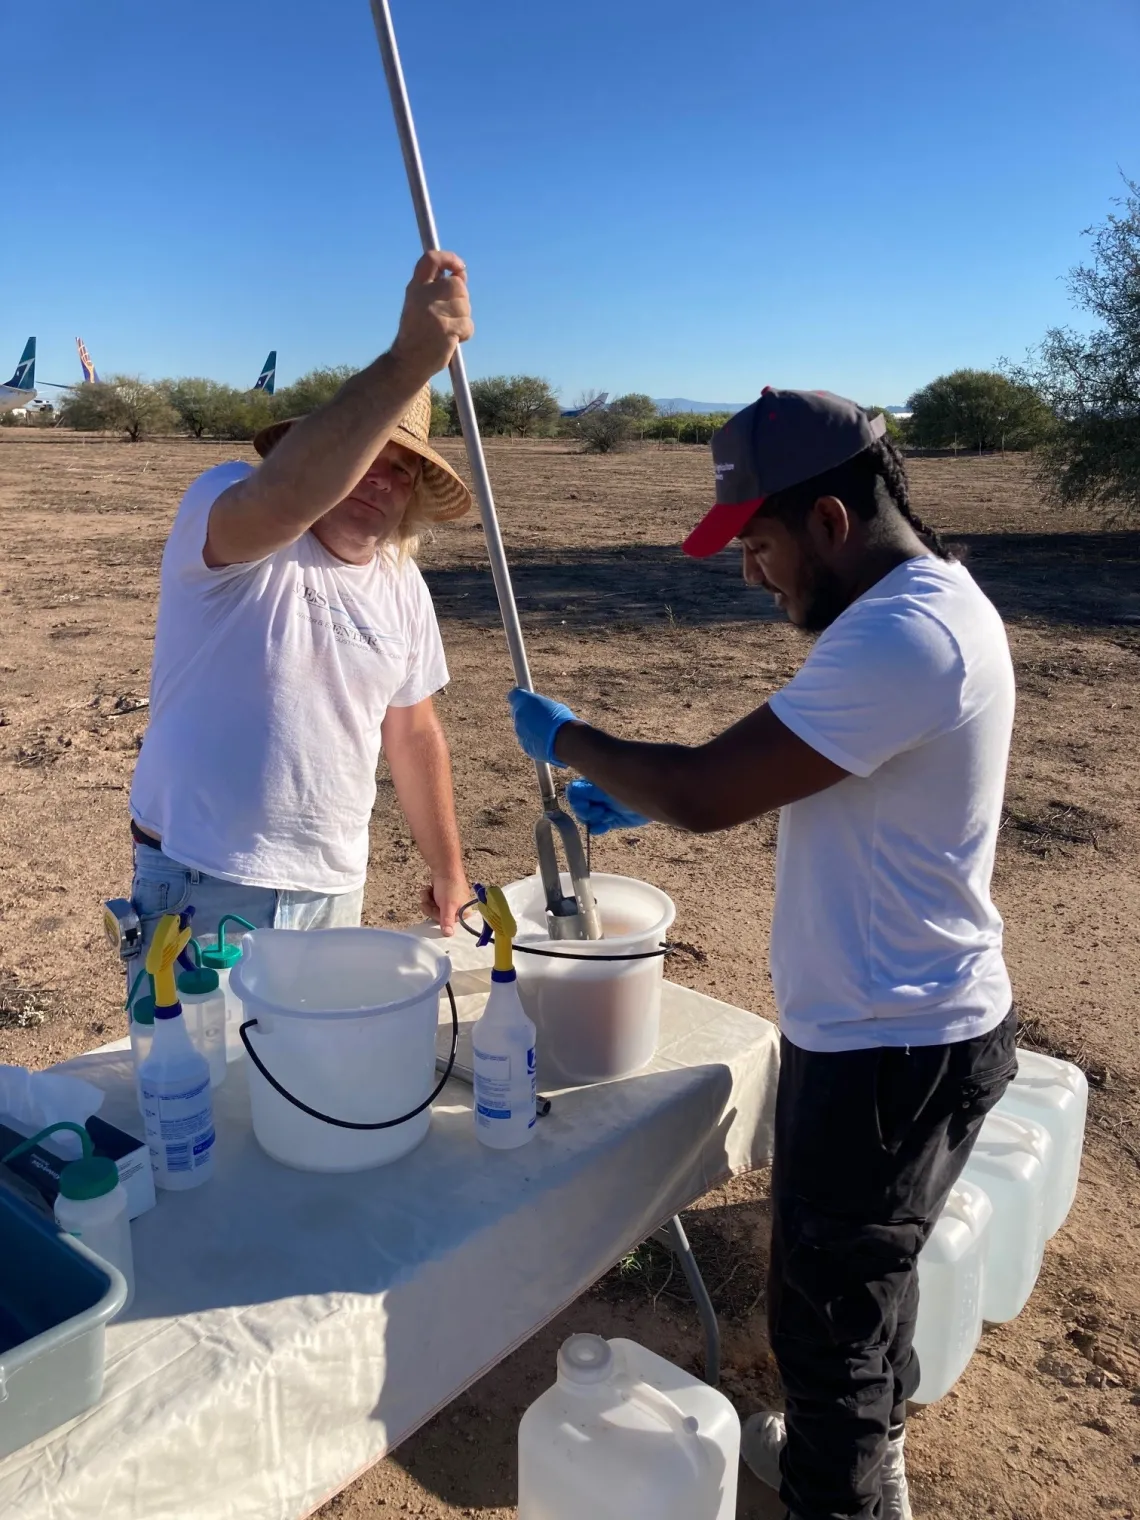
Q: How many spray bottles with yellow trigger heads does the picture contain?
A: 2